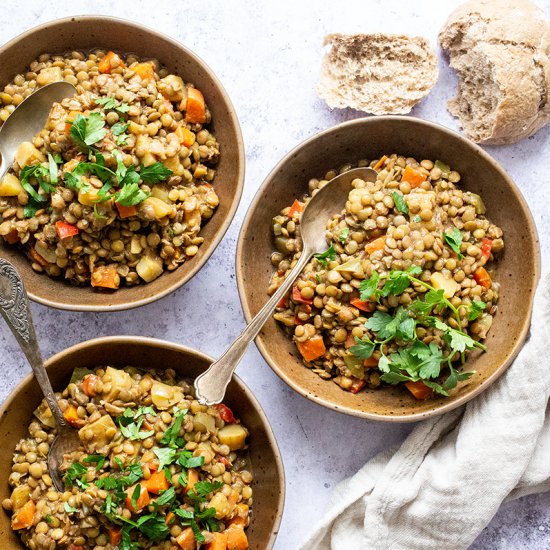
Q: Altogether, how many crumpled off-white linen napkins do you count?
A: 1